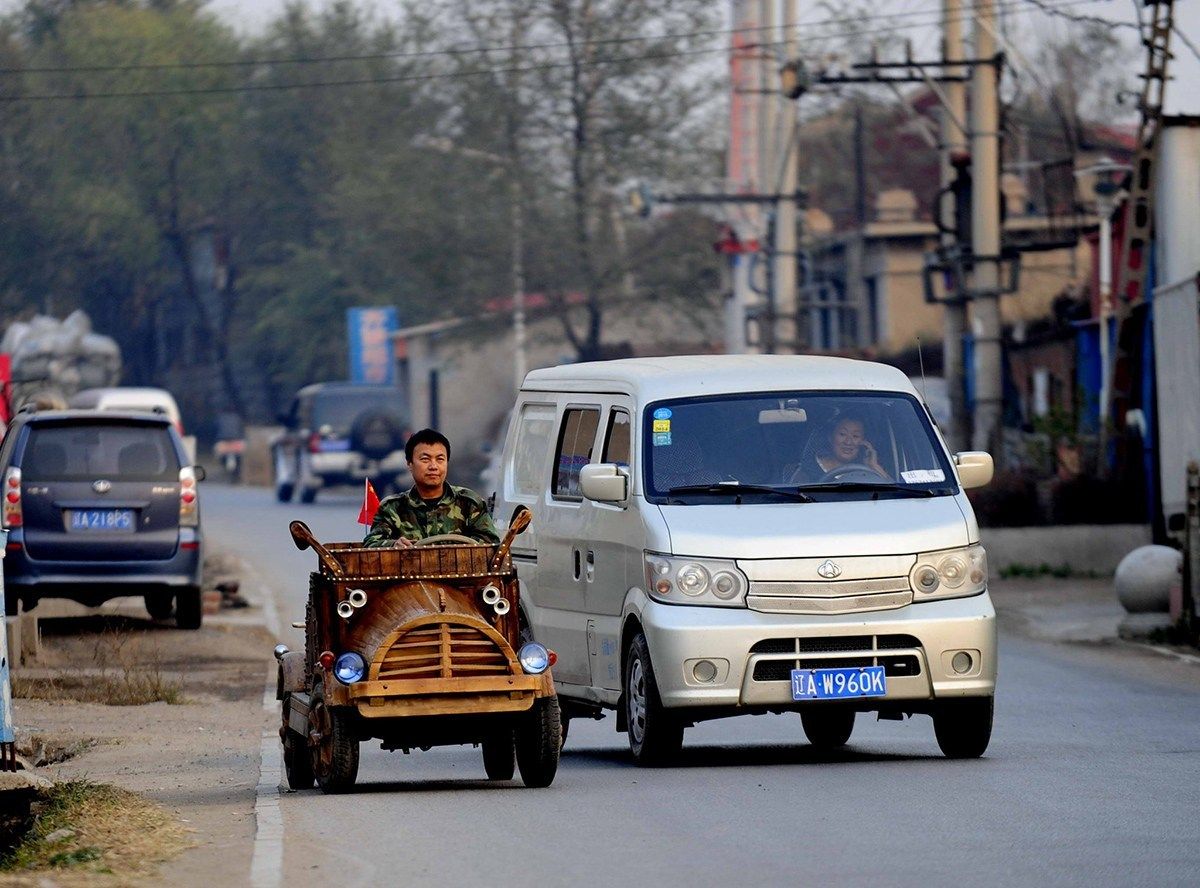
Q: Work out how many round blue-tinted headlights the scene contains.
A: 2